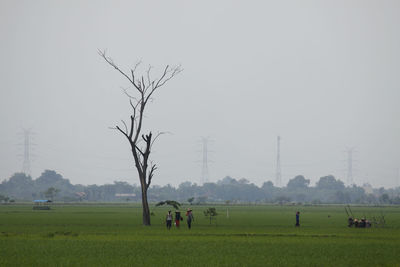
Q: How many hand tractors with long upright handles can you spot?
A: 1